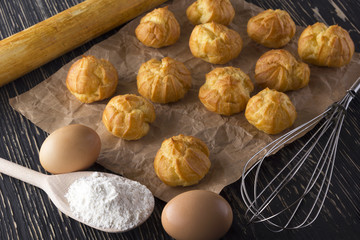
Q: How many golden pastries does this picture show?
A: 12